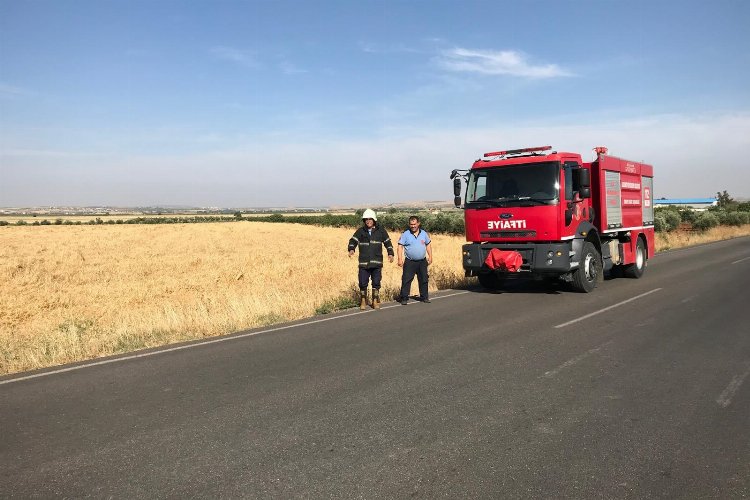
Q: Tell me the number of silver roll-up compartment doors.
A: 2